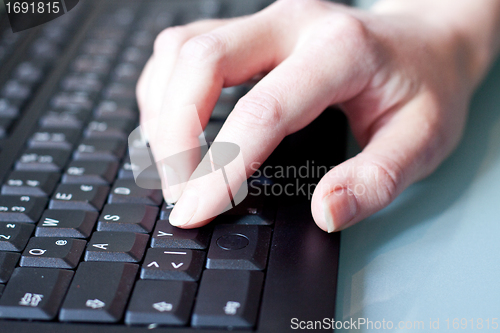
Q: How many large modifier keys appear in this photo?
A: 4